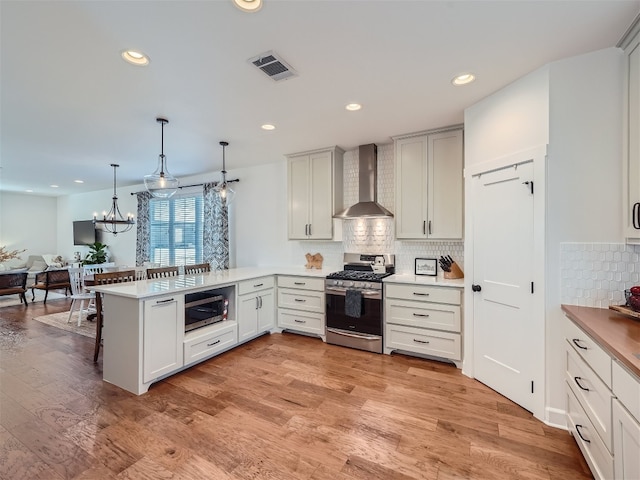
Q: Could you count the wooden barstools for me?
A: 3